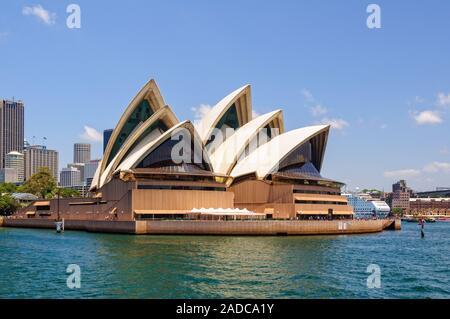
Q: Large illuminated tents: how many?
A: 0